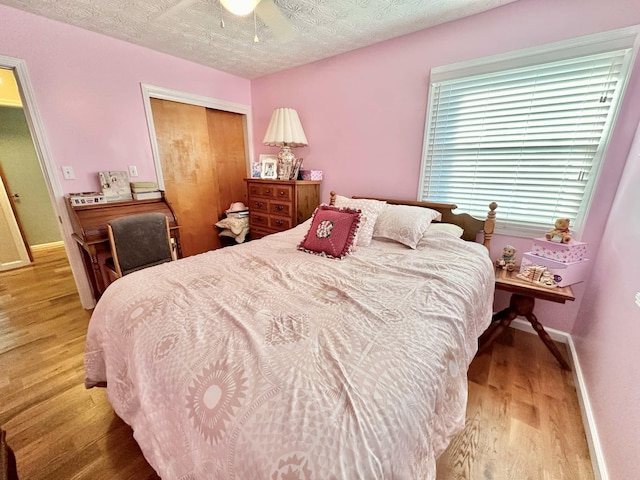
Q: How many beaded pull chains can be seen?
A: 2